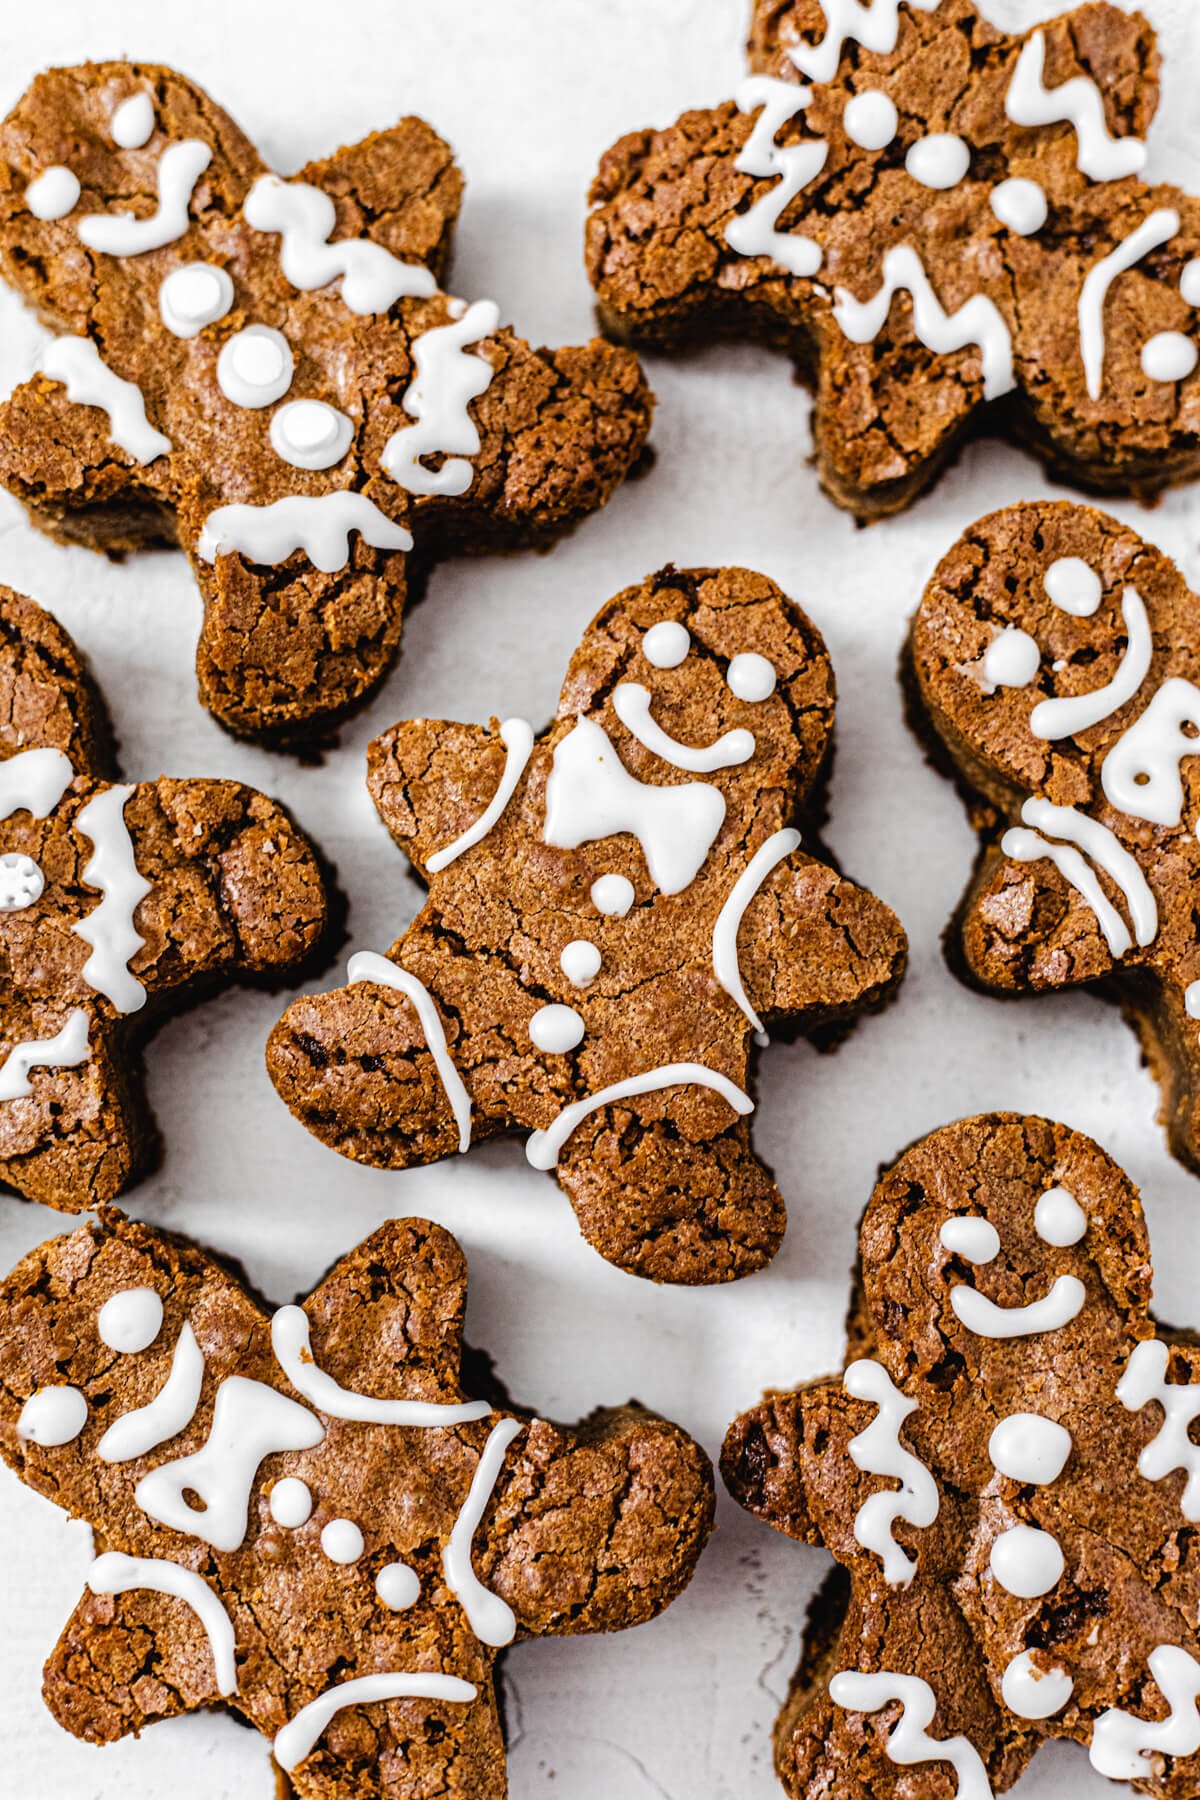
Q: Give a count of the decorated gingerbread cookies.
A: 7